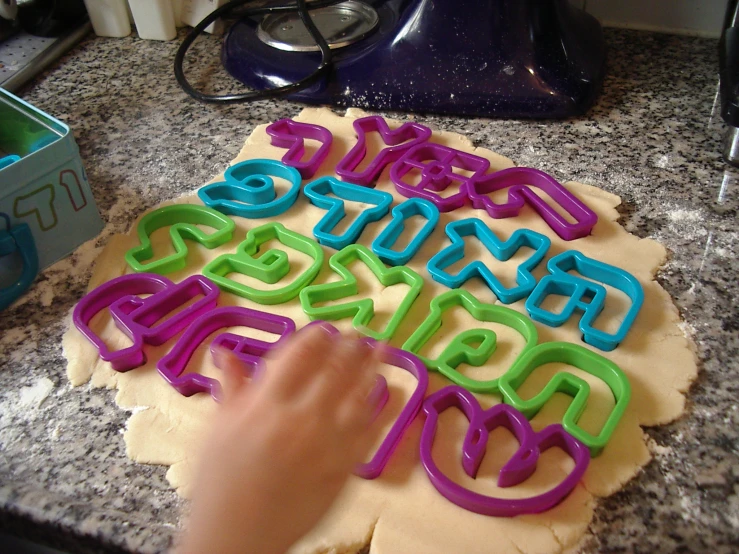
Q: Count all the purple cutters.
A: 8